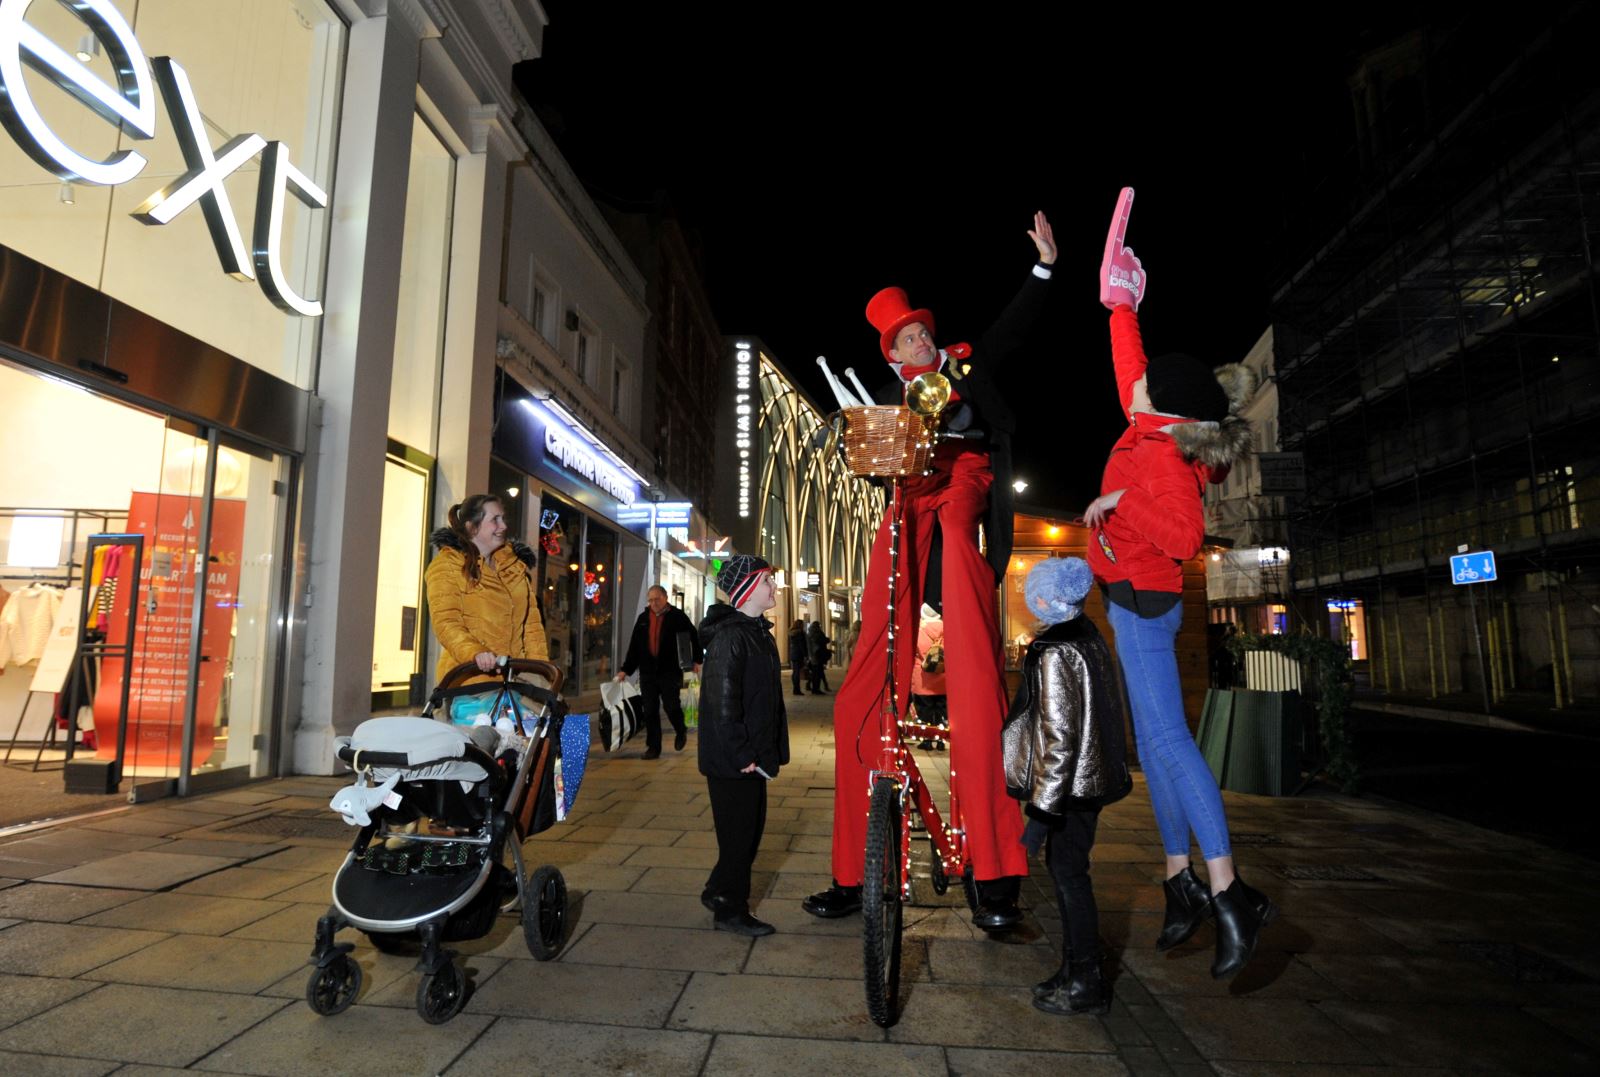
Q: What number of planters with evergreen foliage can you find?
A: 1